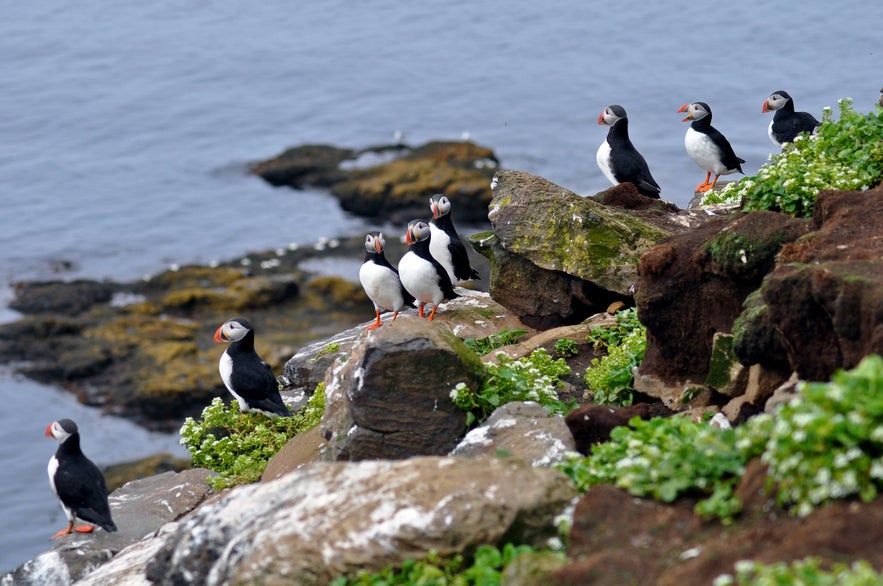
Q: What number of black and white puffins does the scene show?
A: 8